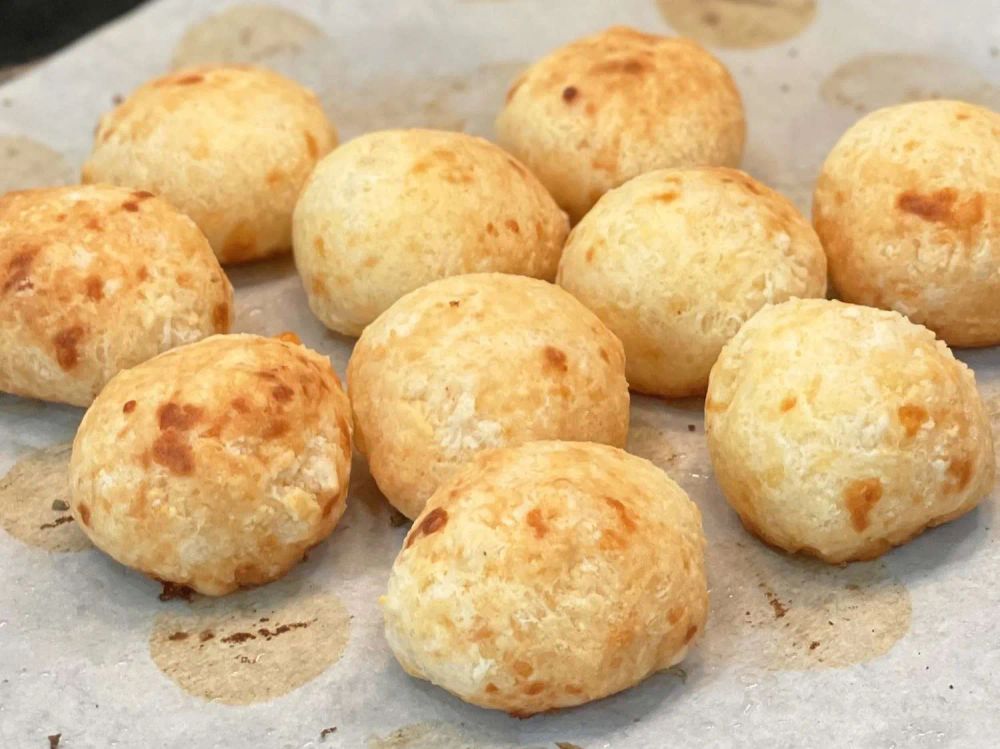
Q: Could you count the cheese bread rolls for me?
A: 10